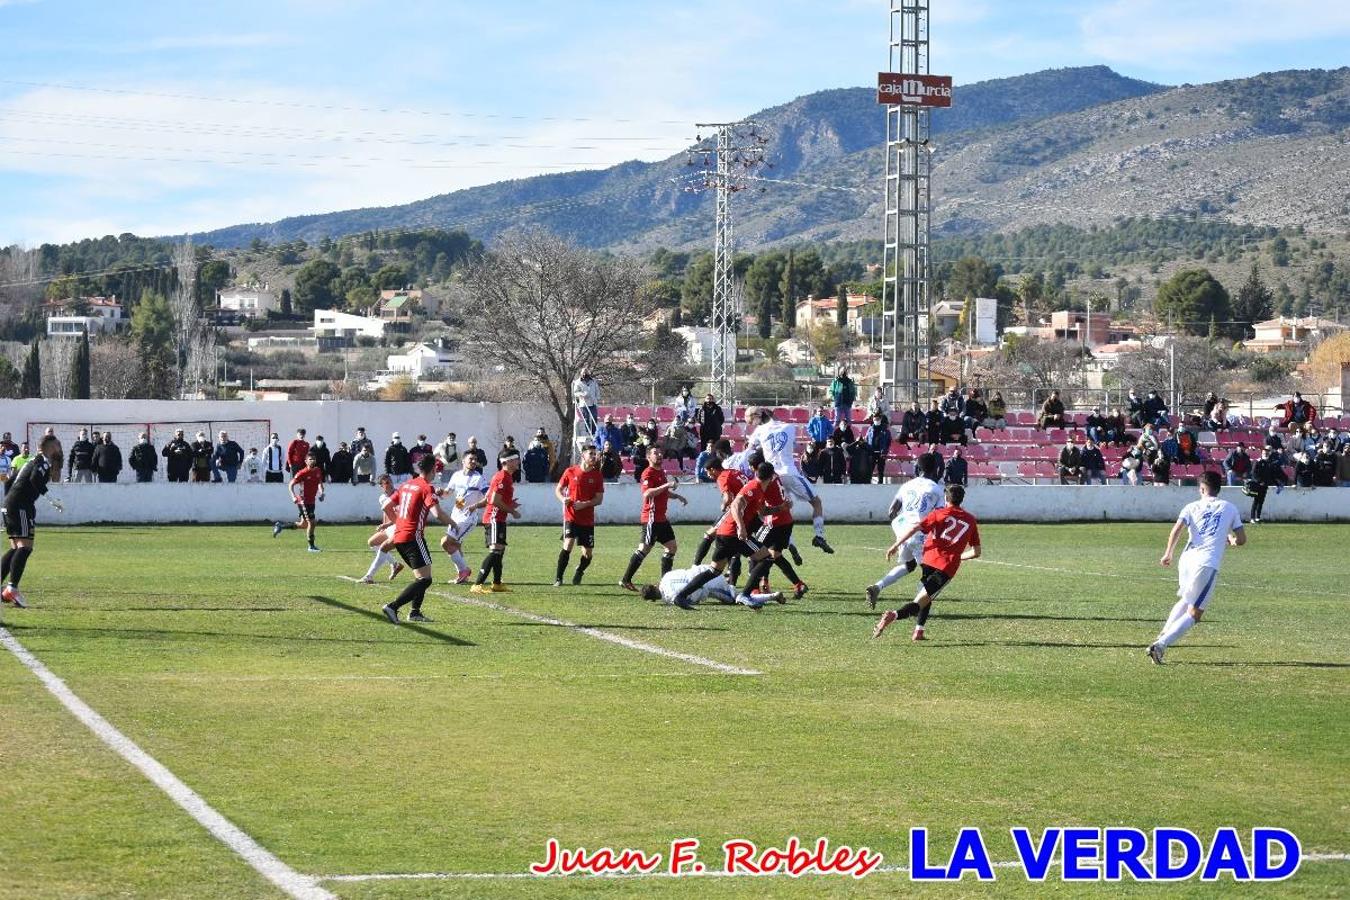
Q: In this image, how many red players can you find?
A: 9